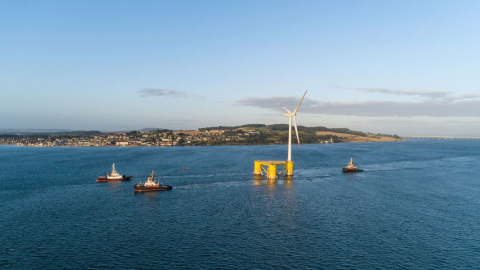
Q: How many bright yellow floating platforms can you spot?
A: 1